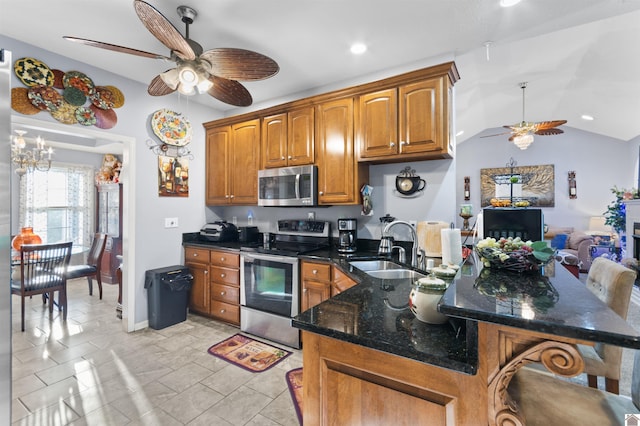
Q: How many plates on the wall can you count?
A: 12